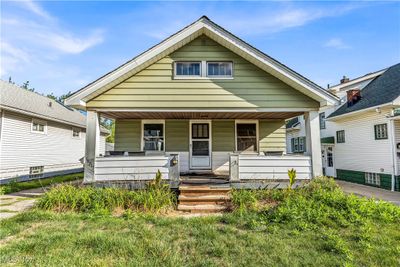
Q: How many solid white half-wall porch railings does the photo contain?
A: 2